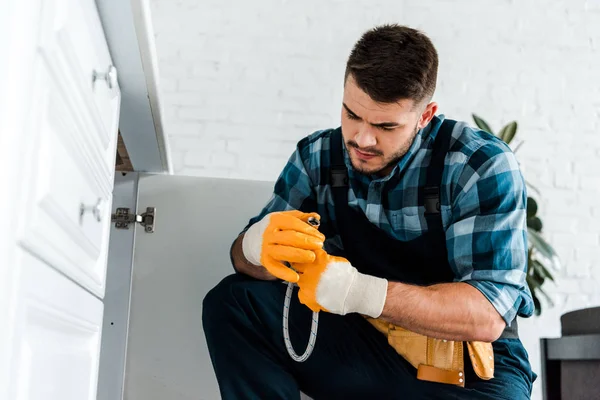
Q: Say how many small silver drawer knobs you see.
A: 2